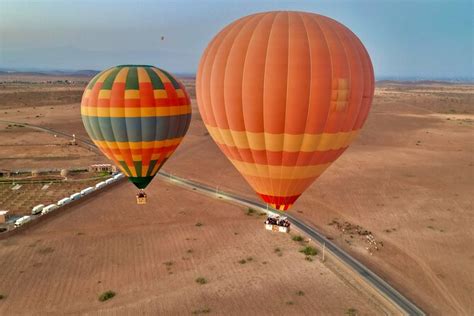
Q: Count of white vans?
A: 9